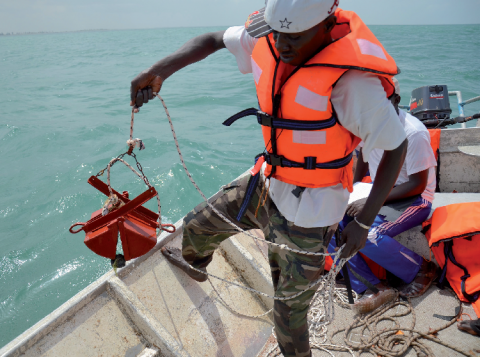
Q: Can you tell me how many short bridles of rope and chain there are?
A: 2